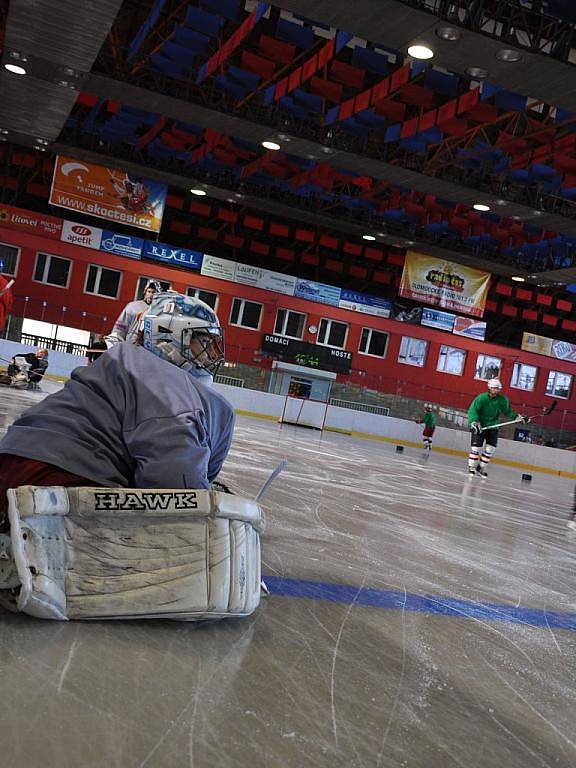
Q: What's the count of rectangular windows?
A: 14